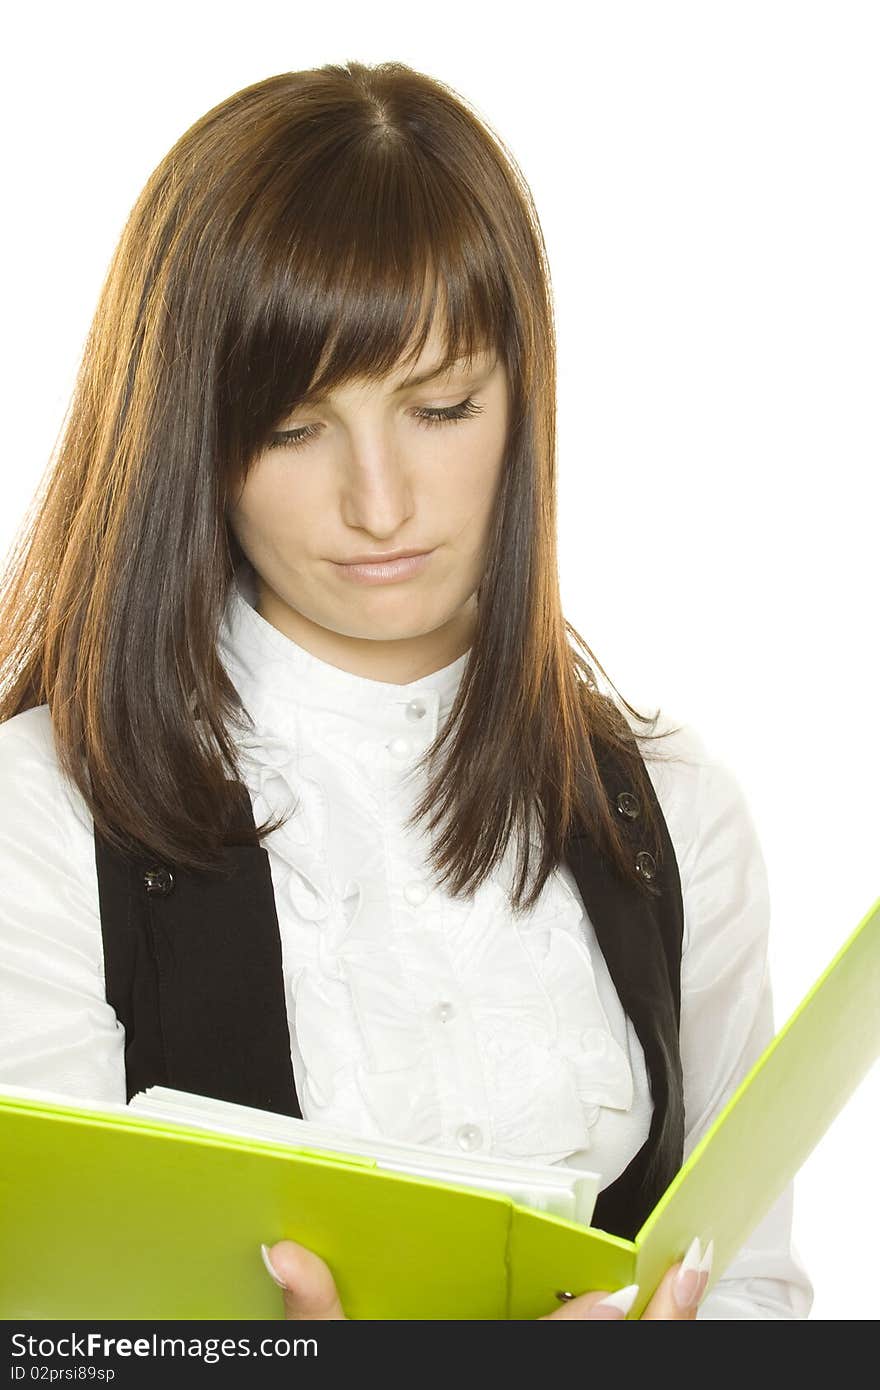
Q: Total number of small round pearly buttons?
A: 5